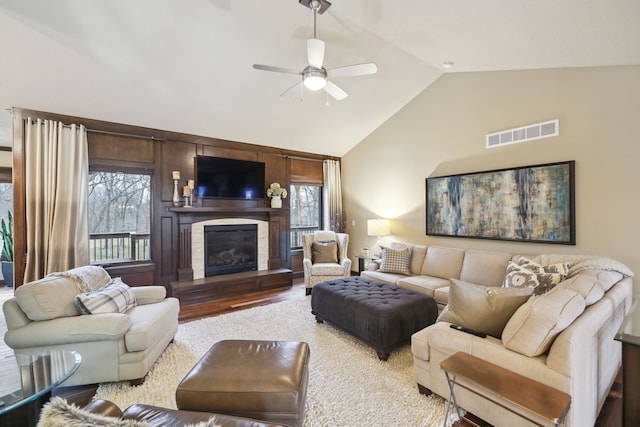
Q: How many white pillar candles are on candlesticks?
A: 3